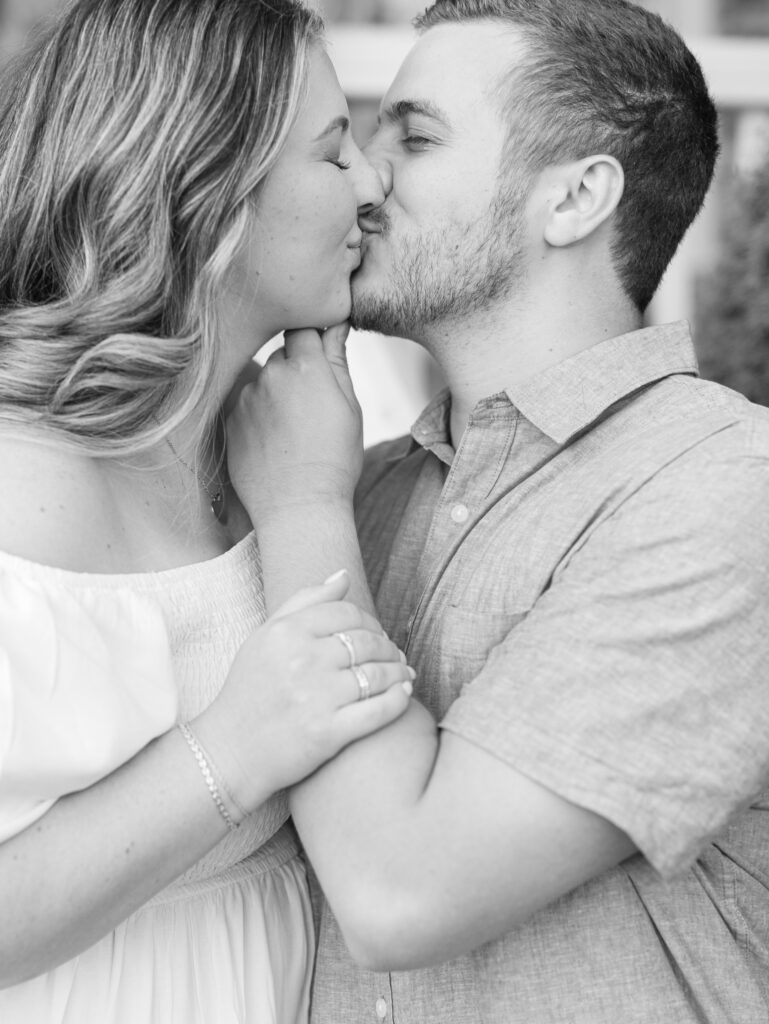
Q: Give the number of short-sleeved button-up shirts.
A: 1